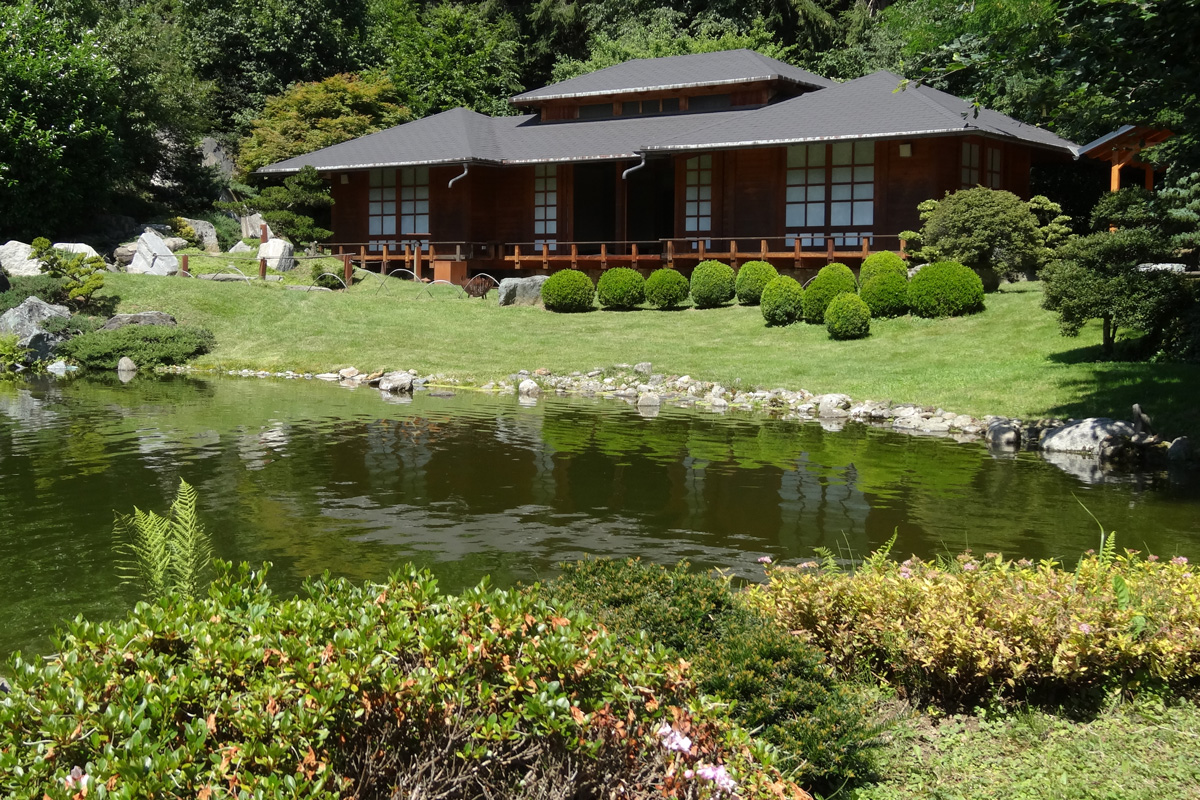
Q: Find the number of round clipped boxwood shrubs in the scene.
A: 11